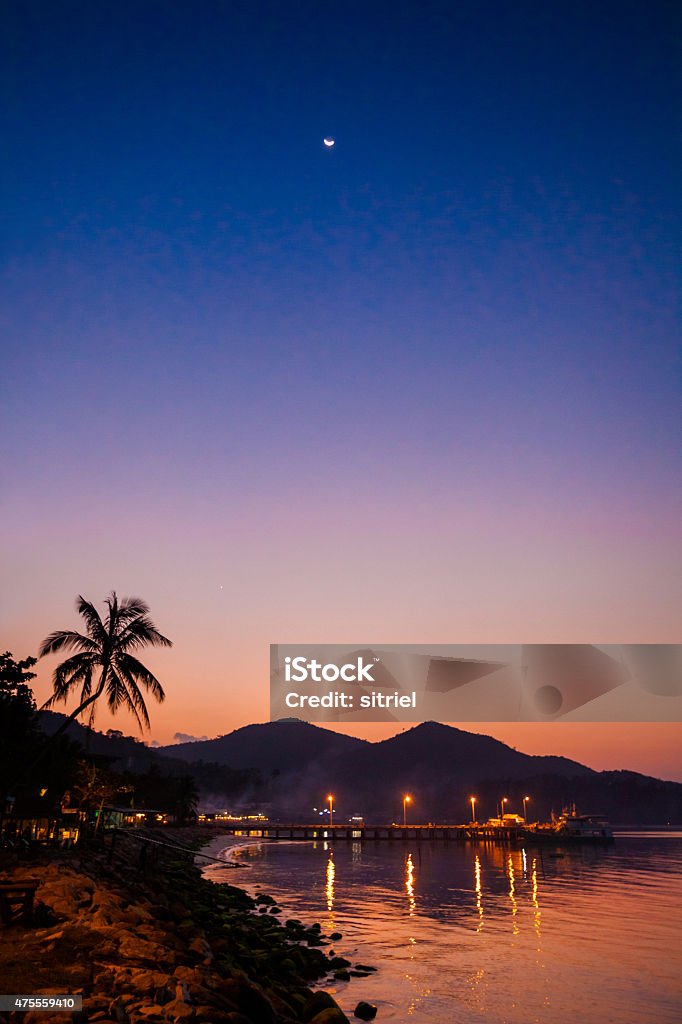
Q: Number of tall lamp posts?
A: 5